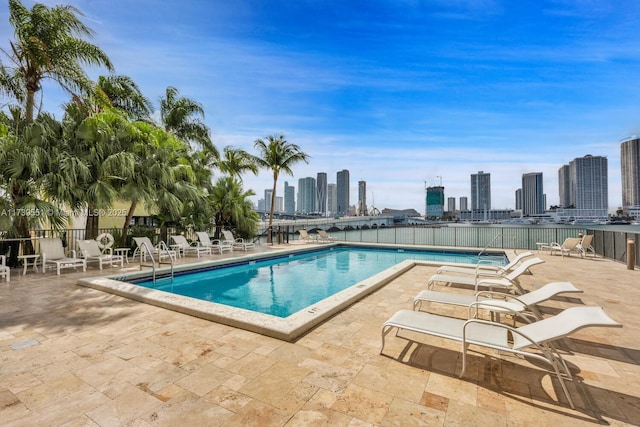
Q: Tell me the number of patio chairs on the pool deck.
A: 15